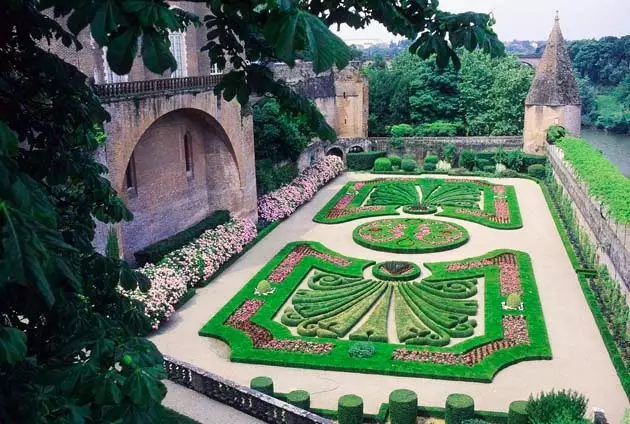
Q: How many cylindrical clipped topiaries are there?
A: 6